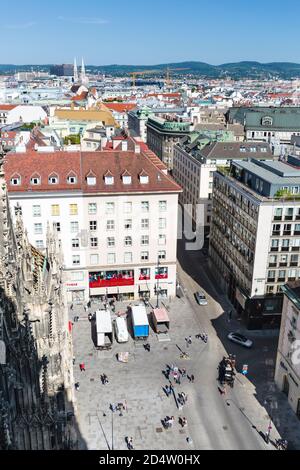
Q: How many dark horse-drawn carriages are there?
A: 1